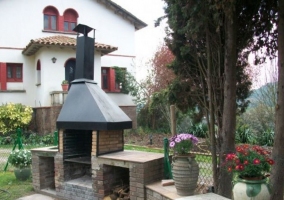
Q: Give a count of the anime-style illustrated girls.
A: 0